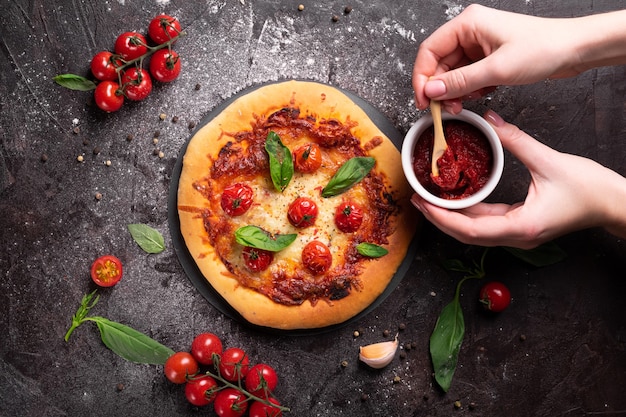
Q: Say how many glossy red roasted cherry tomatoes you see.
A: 6